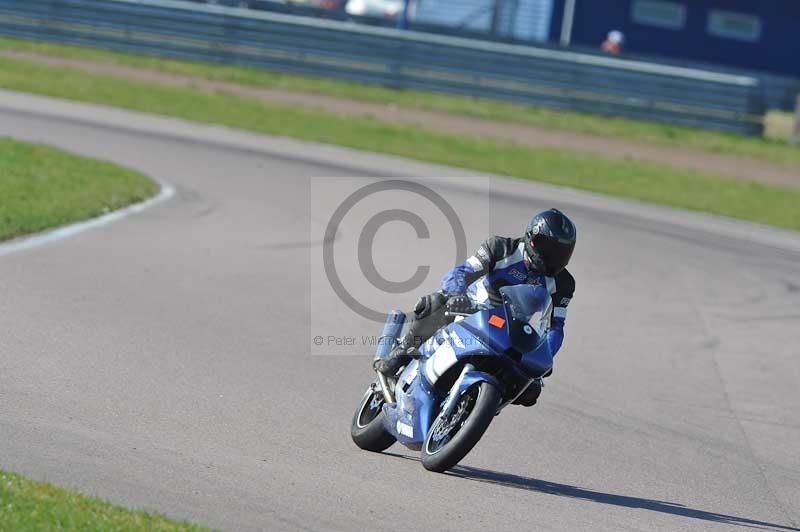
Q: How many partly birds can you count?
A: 0